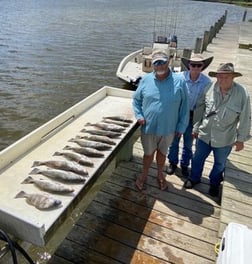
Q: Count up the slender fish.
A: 11